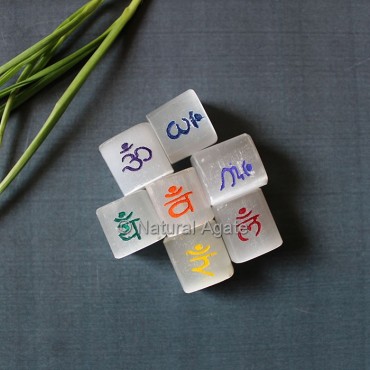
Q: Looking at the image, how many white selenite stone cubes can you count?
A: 7